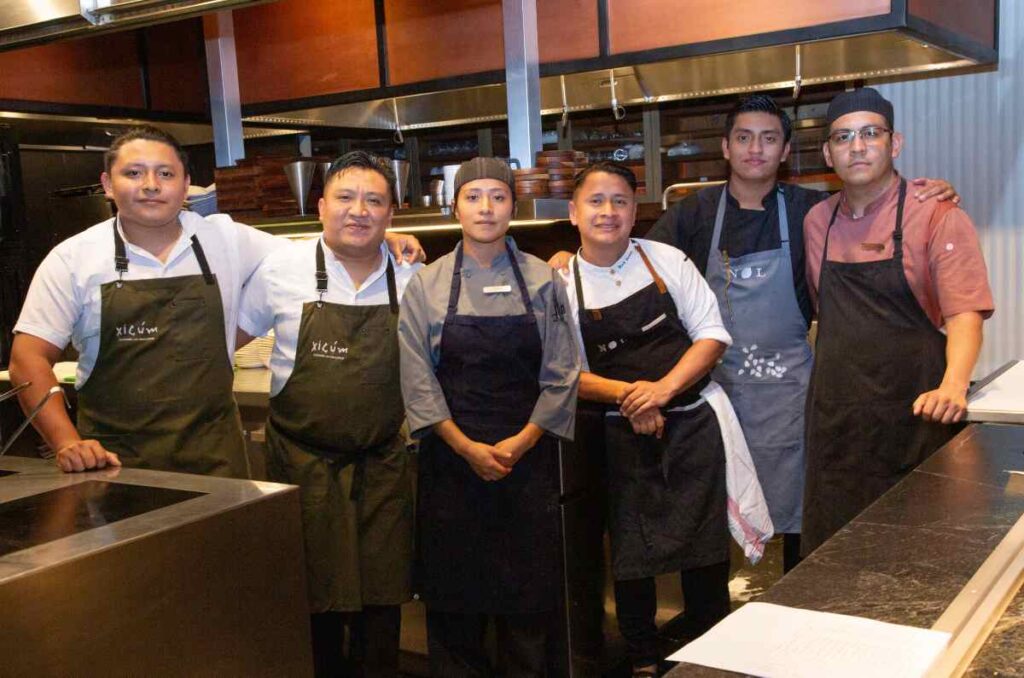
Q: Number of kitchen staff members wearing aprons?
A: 6